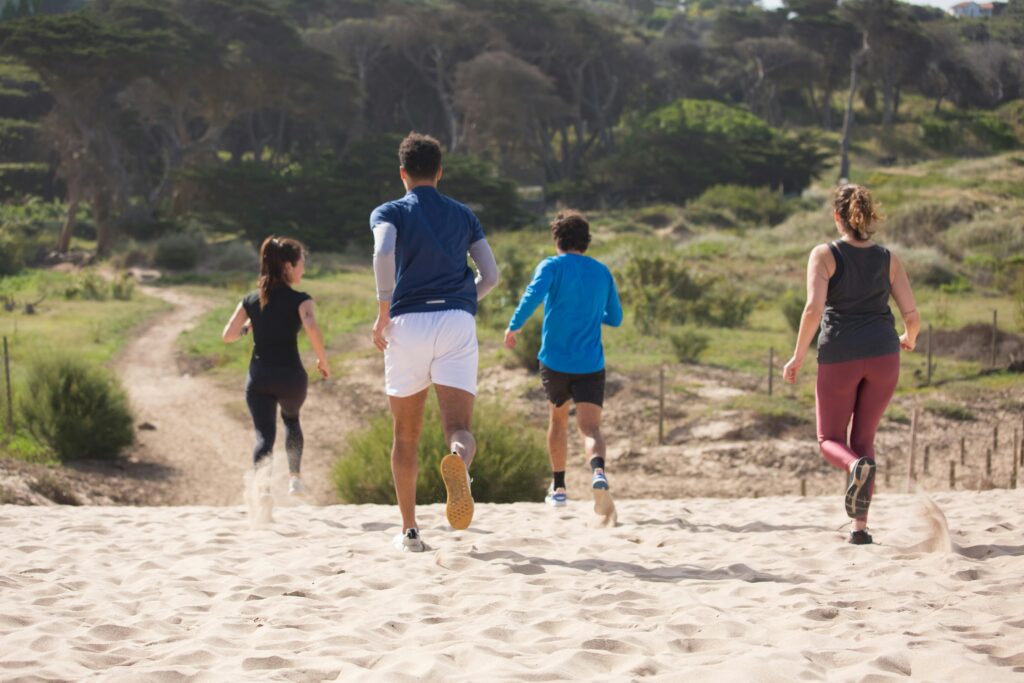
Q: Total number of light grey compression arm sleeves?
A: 2